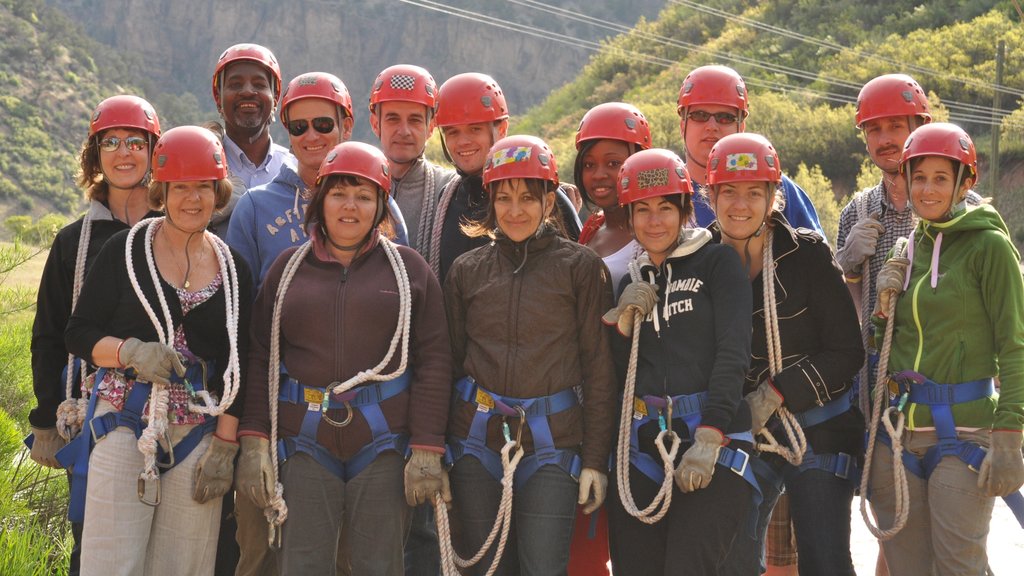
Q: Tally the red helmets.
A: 14